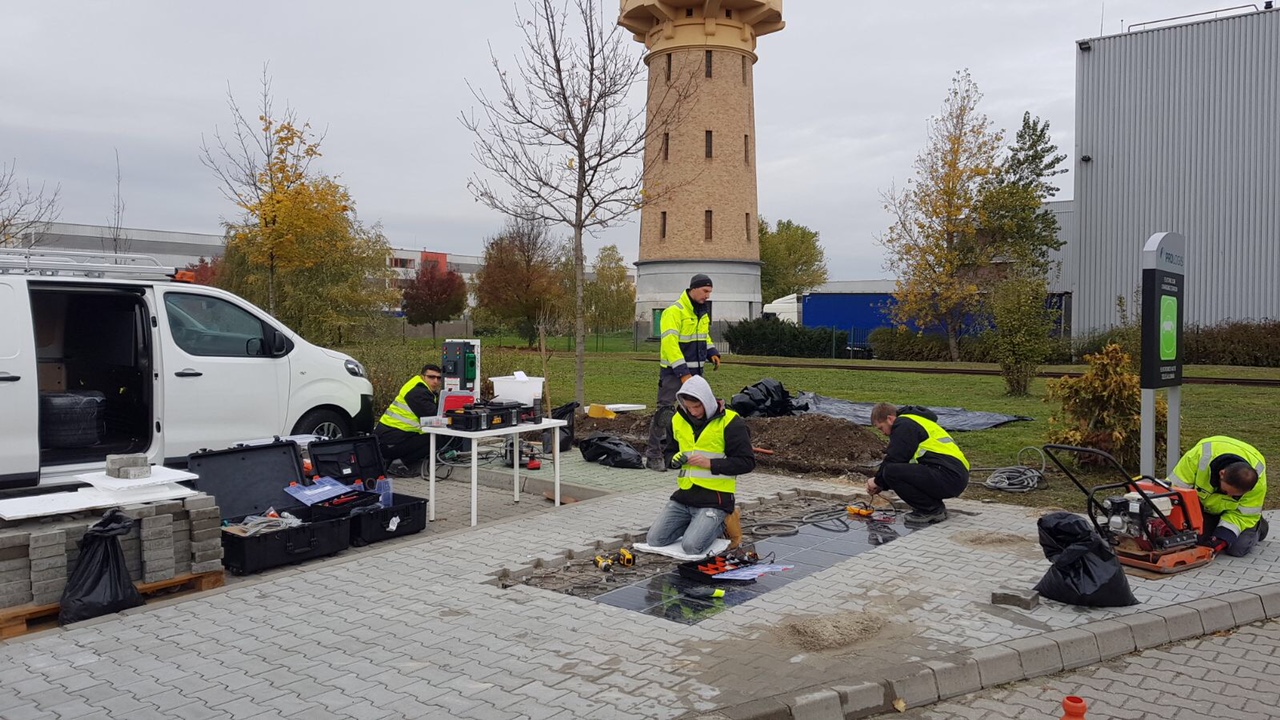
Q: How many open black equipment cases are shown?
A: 2